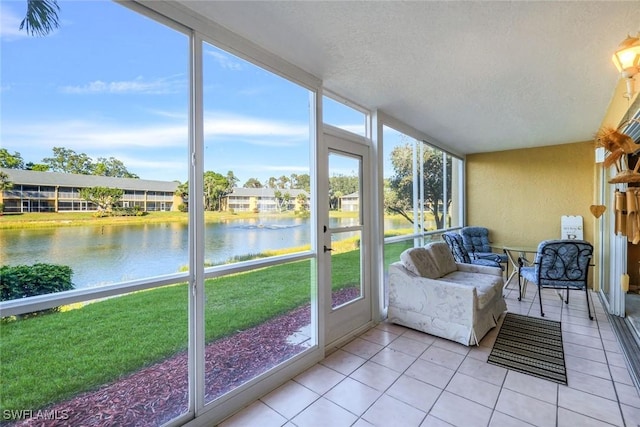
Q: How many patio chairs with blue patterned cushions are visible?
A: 3